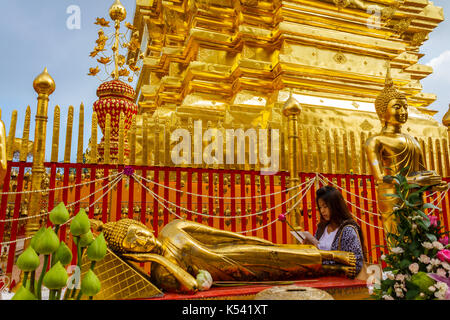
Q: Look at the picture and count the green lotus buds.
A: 11